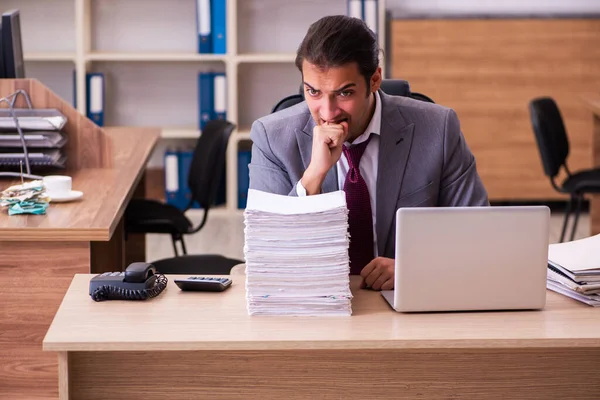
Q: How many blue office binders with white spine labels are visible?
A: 6